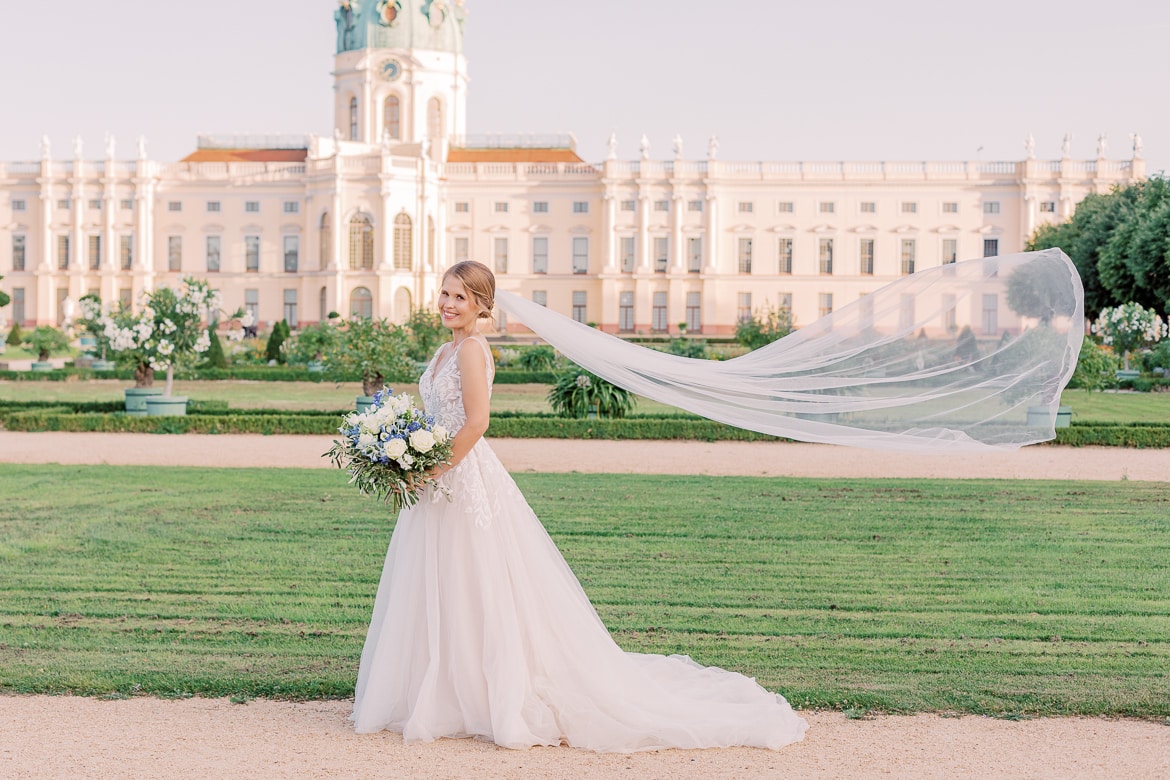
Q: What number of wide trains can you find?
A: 1